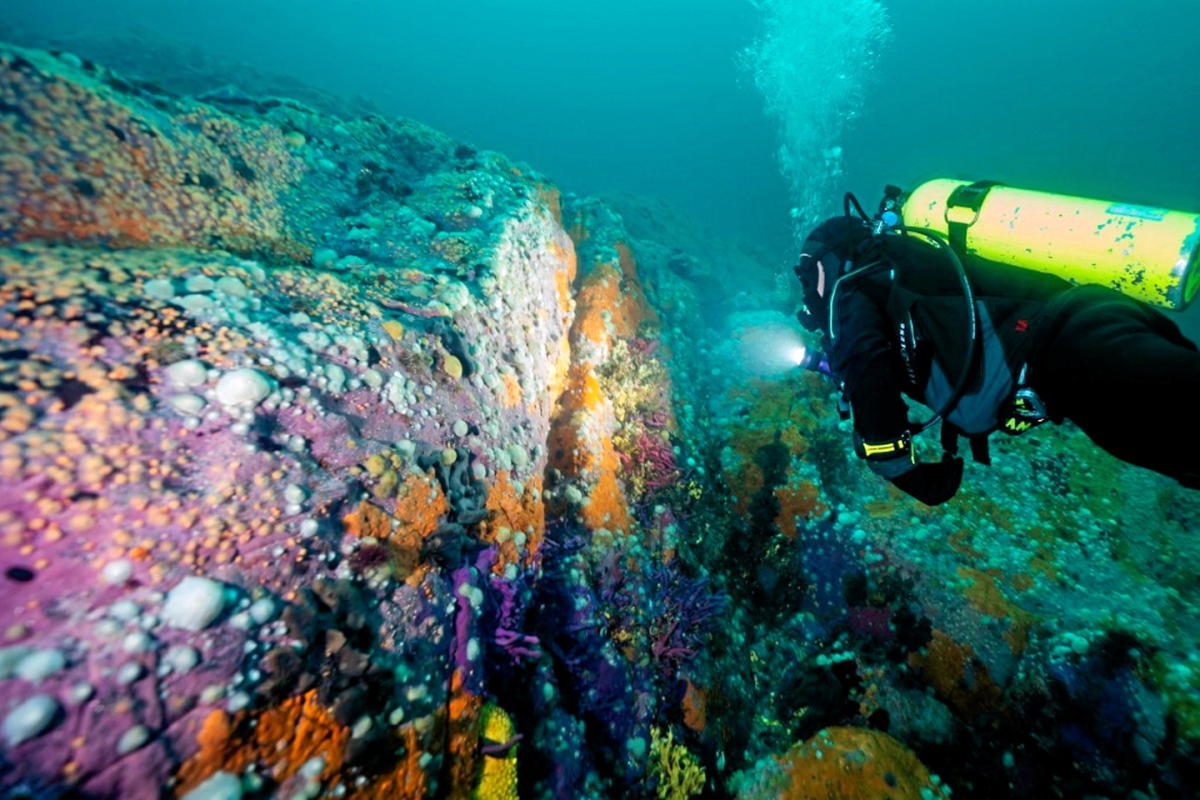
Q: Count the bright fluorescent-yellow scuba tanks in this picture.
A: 1